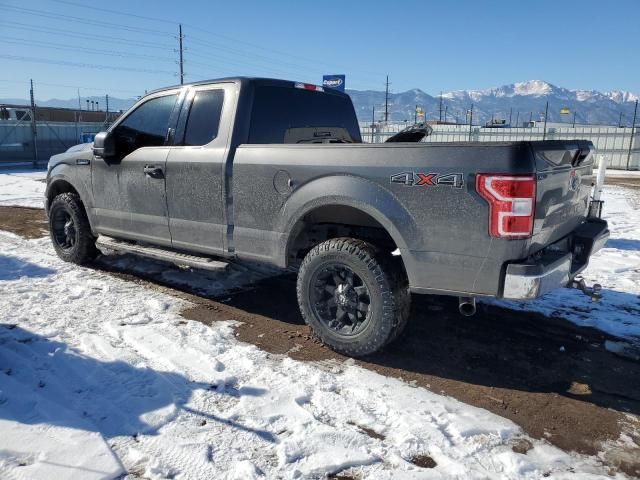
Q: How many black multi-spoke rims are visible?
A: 2